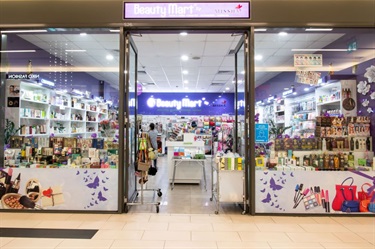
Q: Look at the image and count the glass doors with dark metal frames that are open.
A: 2